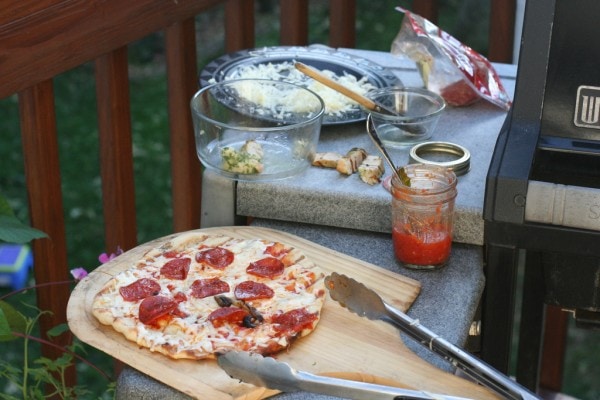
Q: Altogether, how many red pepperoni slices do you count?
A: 9